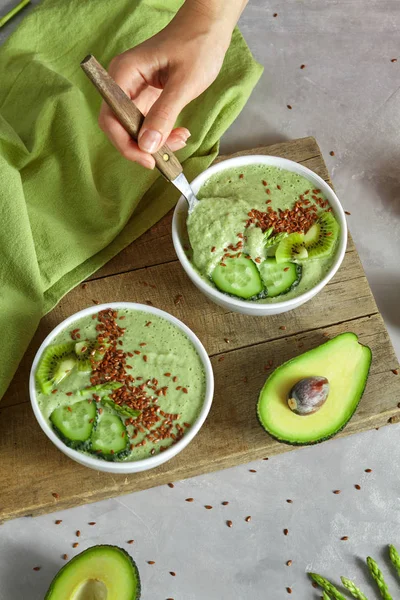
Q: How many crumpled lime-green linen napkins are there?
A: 1